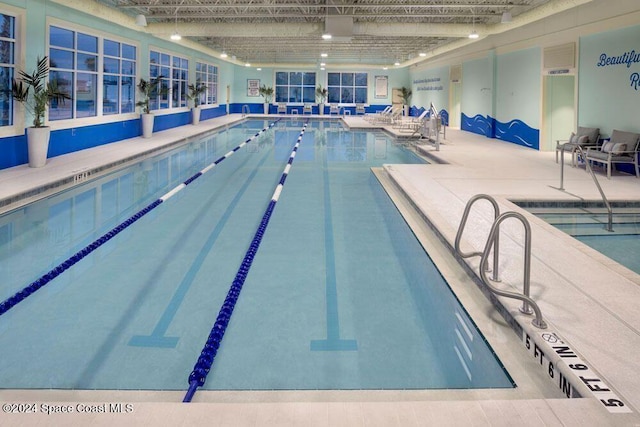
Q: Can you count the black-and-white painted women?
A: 0